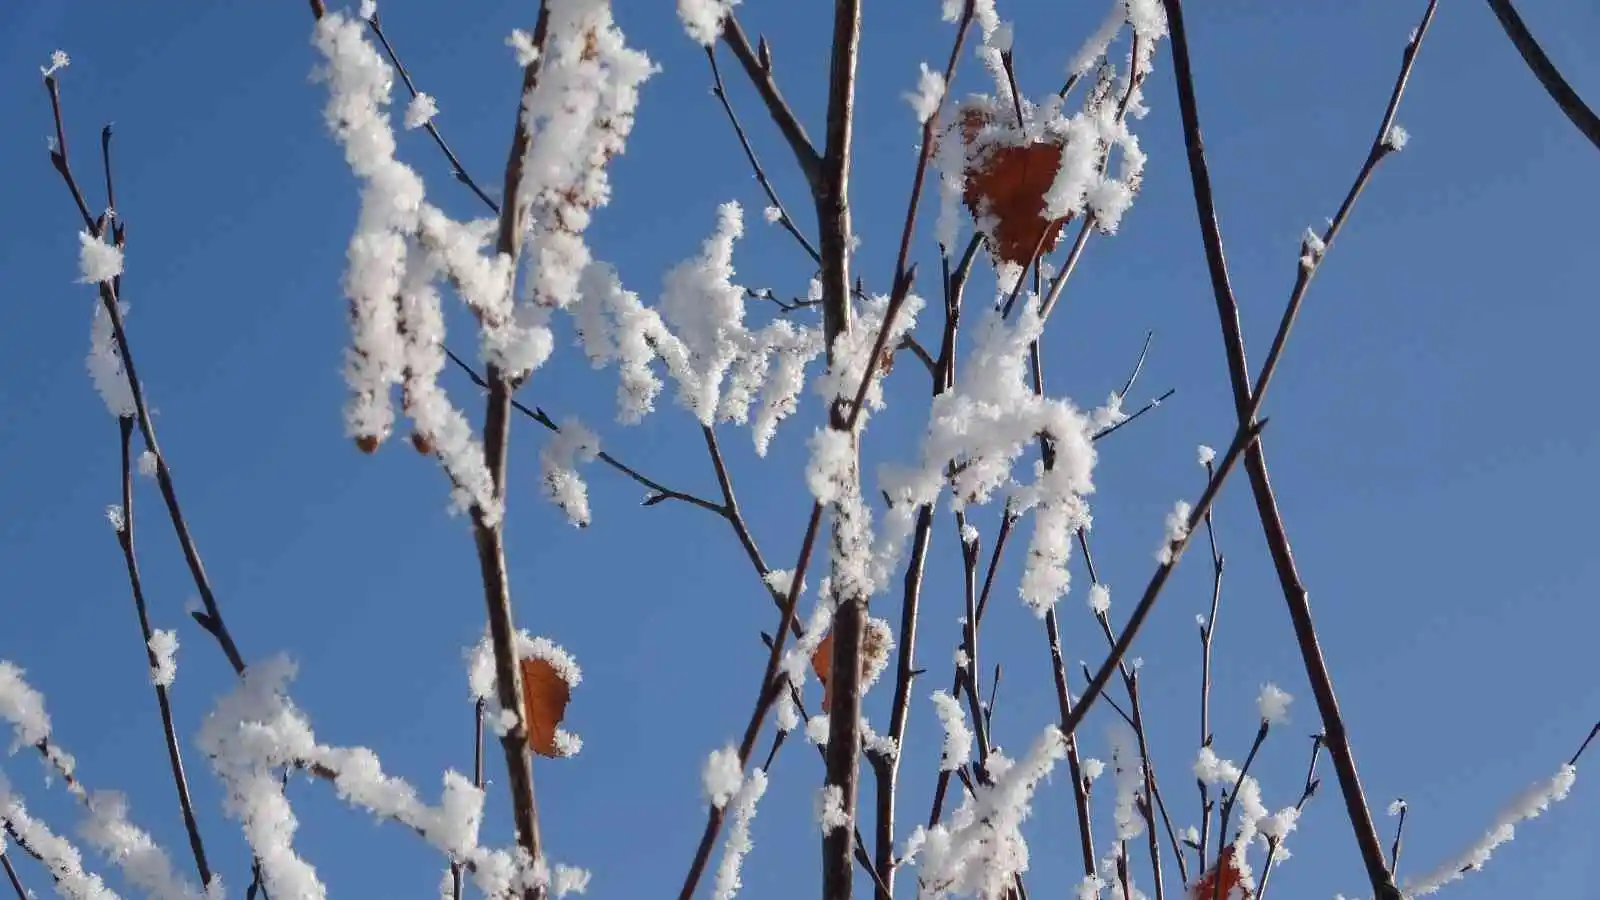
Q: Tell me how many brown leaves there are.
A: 4